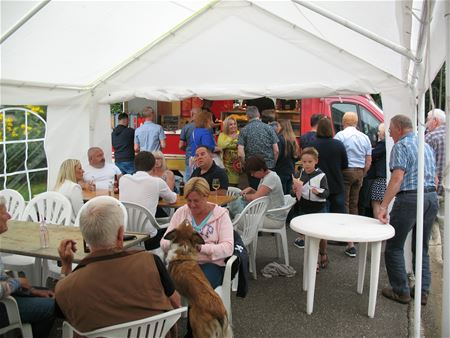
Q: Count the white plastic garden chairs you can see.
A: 10